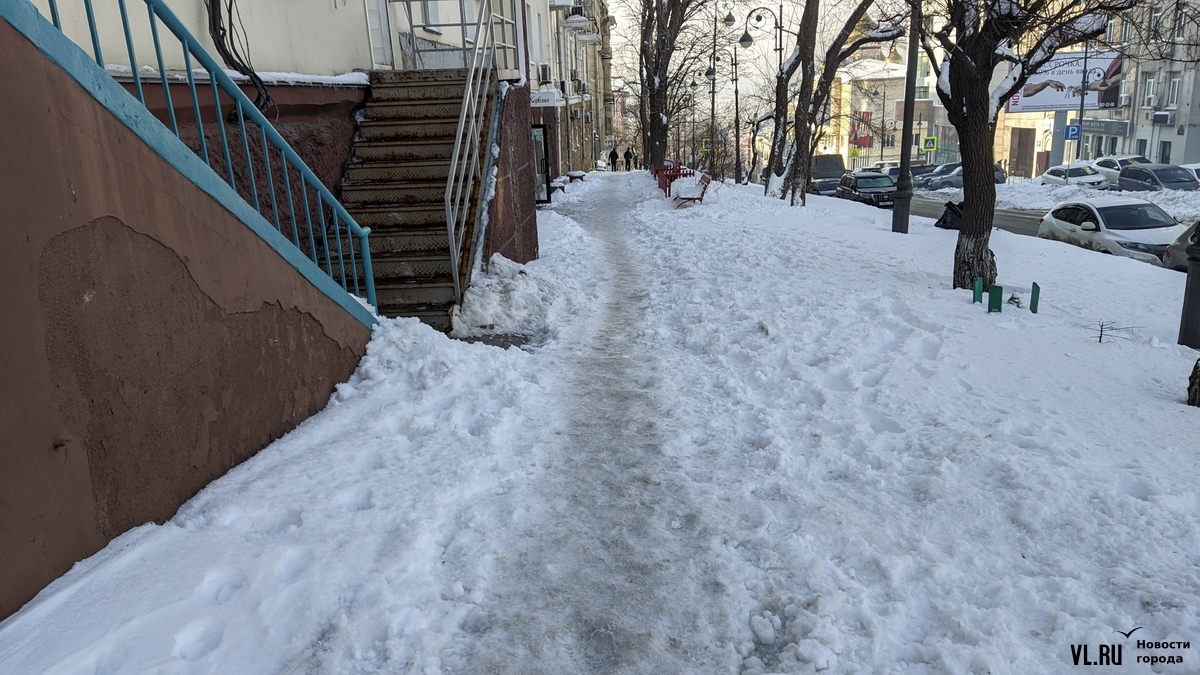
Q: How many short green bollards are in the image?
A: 3